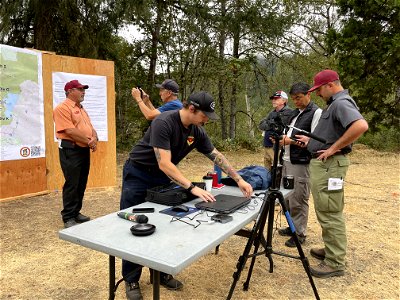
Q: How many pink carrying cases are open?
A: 0